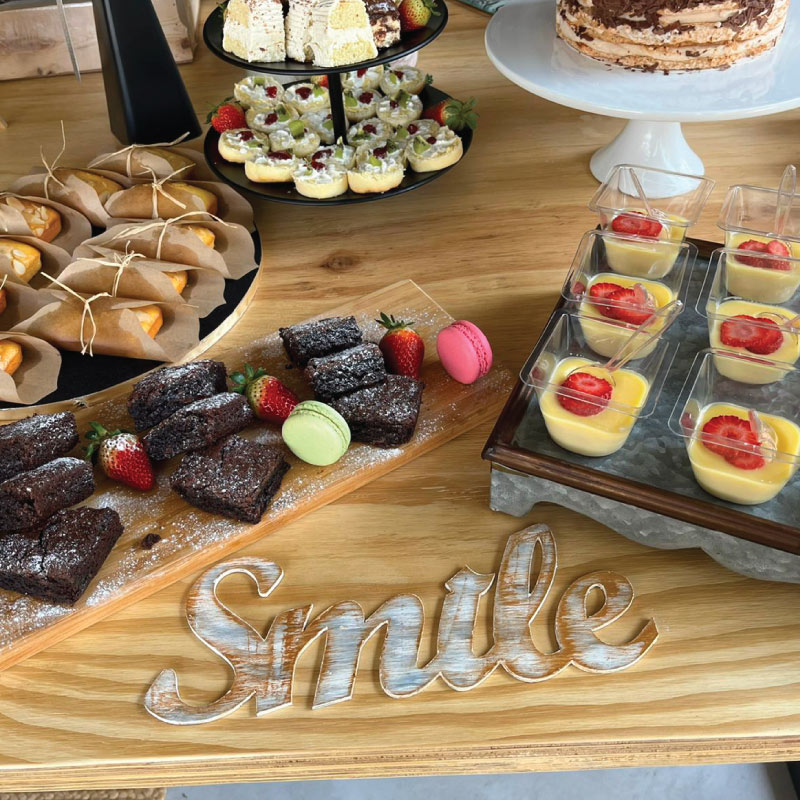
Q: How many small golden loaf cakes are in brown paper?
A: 10